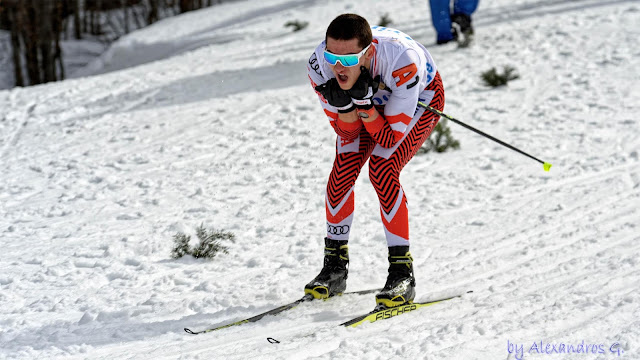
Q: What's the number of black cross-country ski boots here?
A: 2